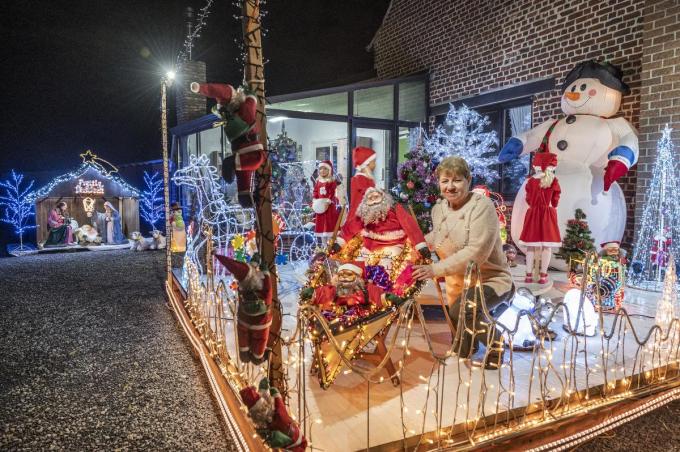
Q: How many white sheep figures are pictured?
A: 2